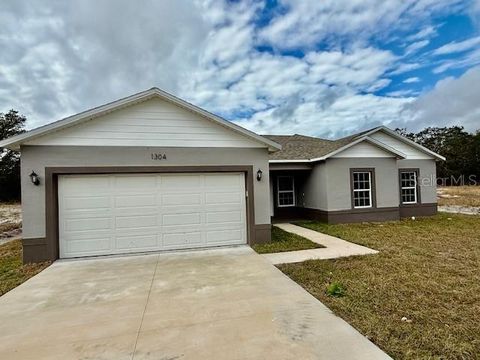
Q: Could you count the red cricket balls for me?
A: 0